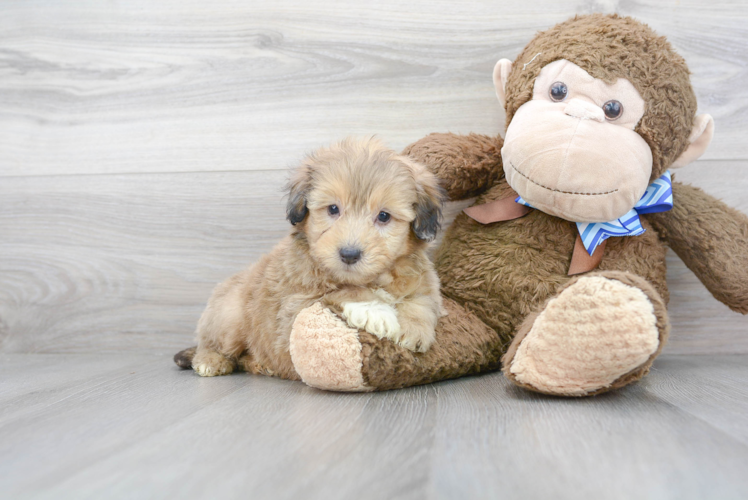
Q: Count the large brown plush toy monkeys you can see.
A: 1